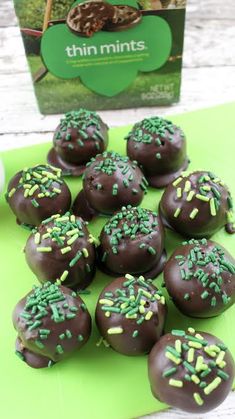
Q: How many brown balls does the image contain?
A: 11